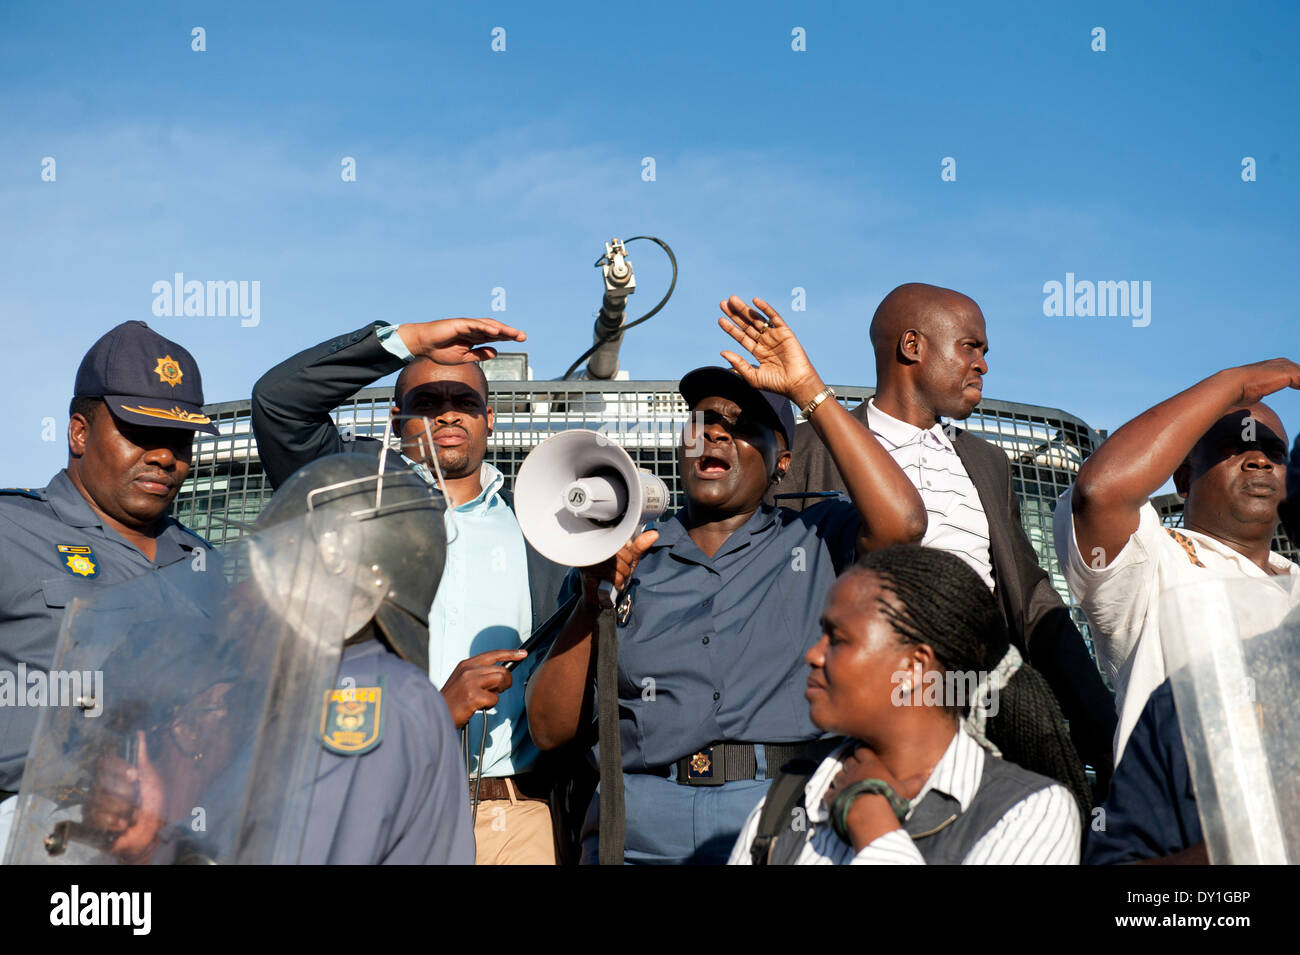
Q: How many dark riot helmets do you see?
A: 1